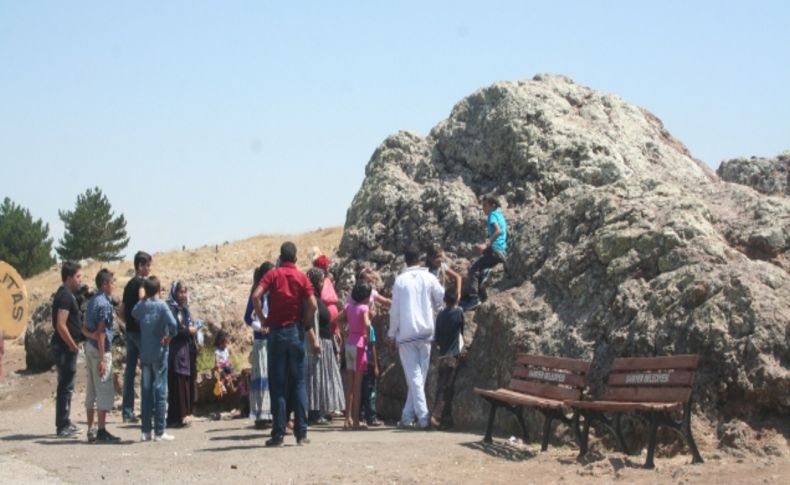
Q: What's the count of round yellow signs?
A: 1